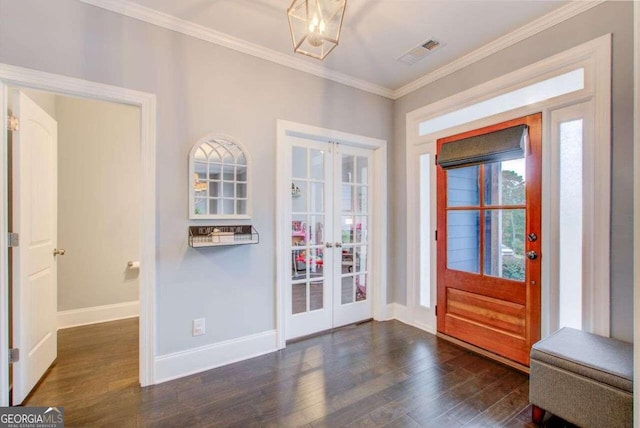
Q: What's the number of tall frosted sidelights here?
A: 2